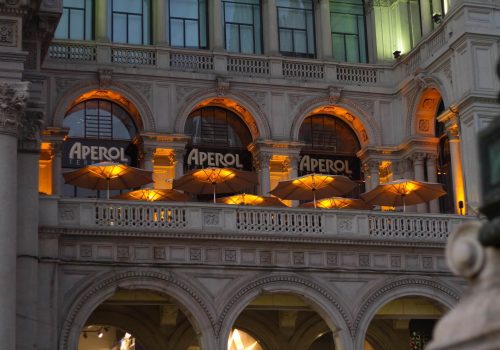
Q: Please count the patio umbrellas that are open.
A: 7